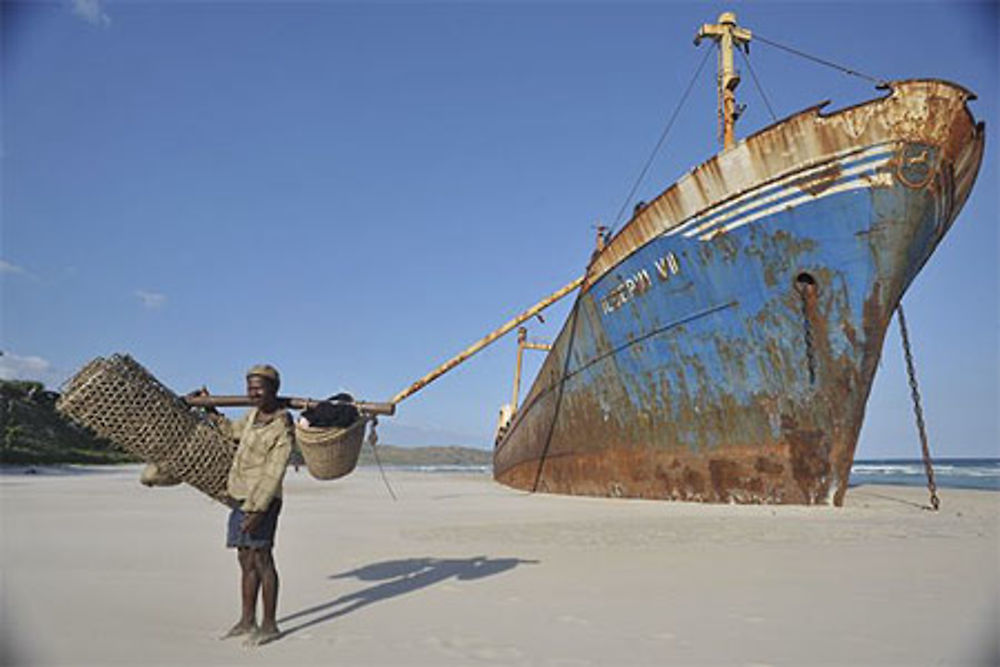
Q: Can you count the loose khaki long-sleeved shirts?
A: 1